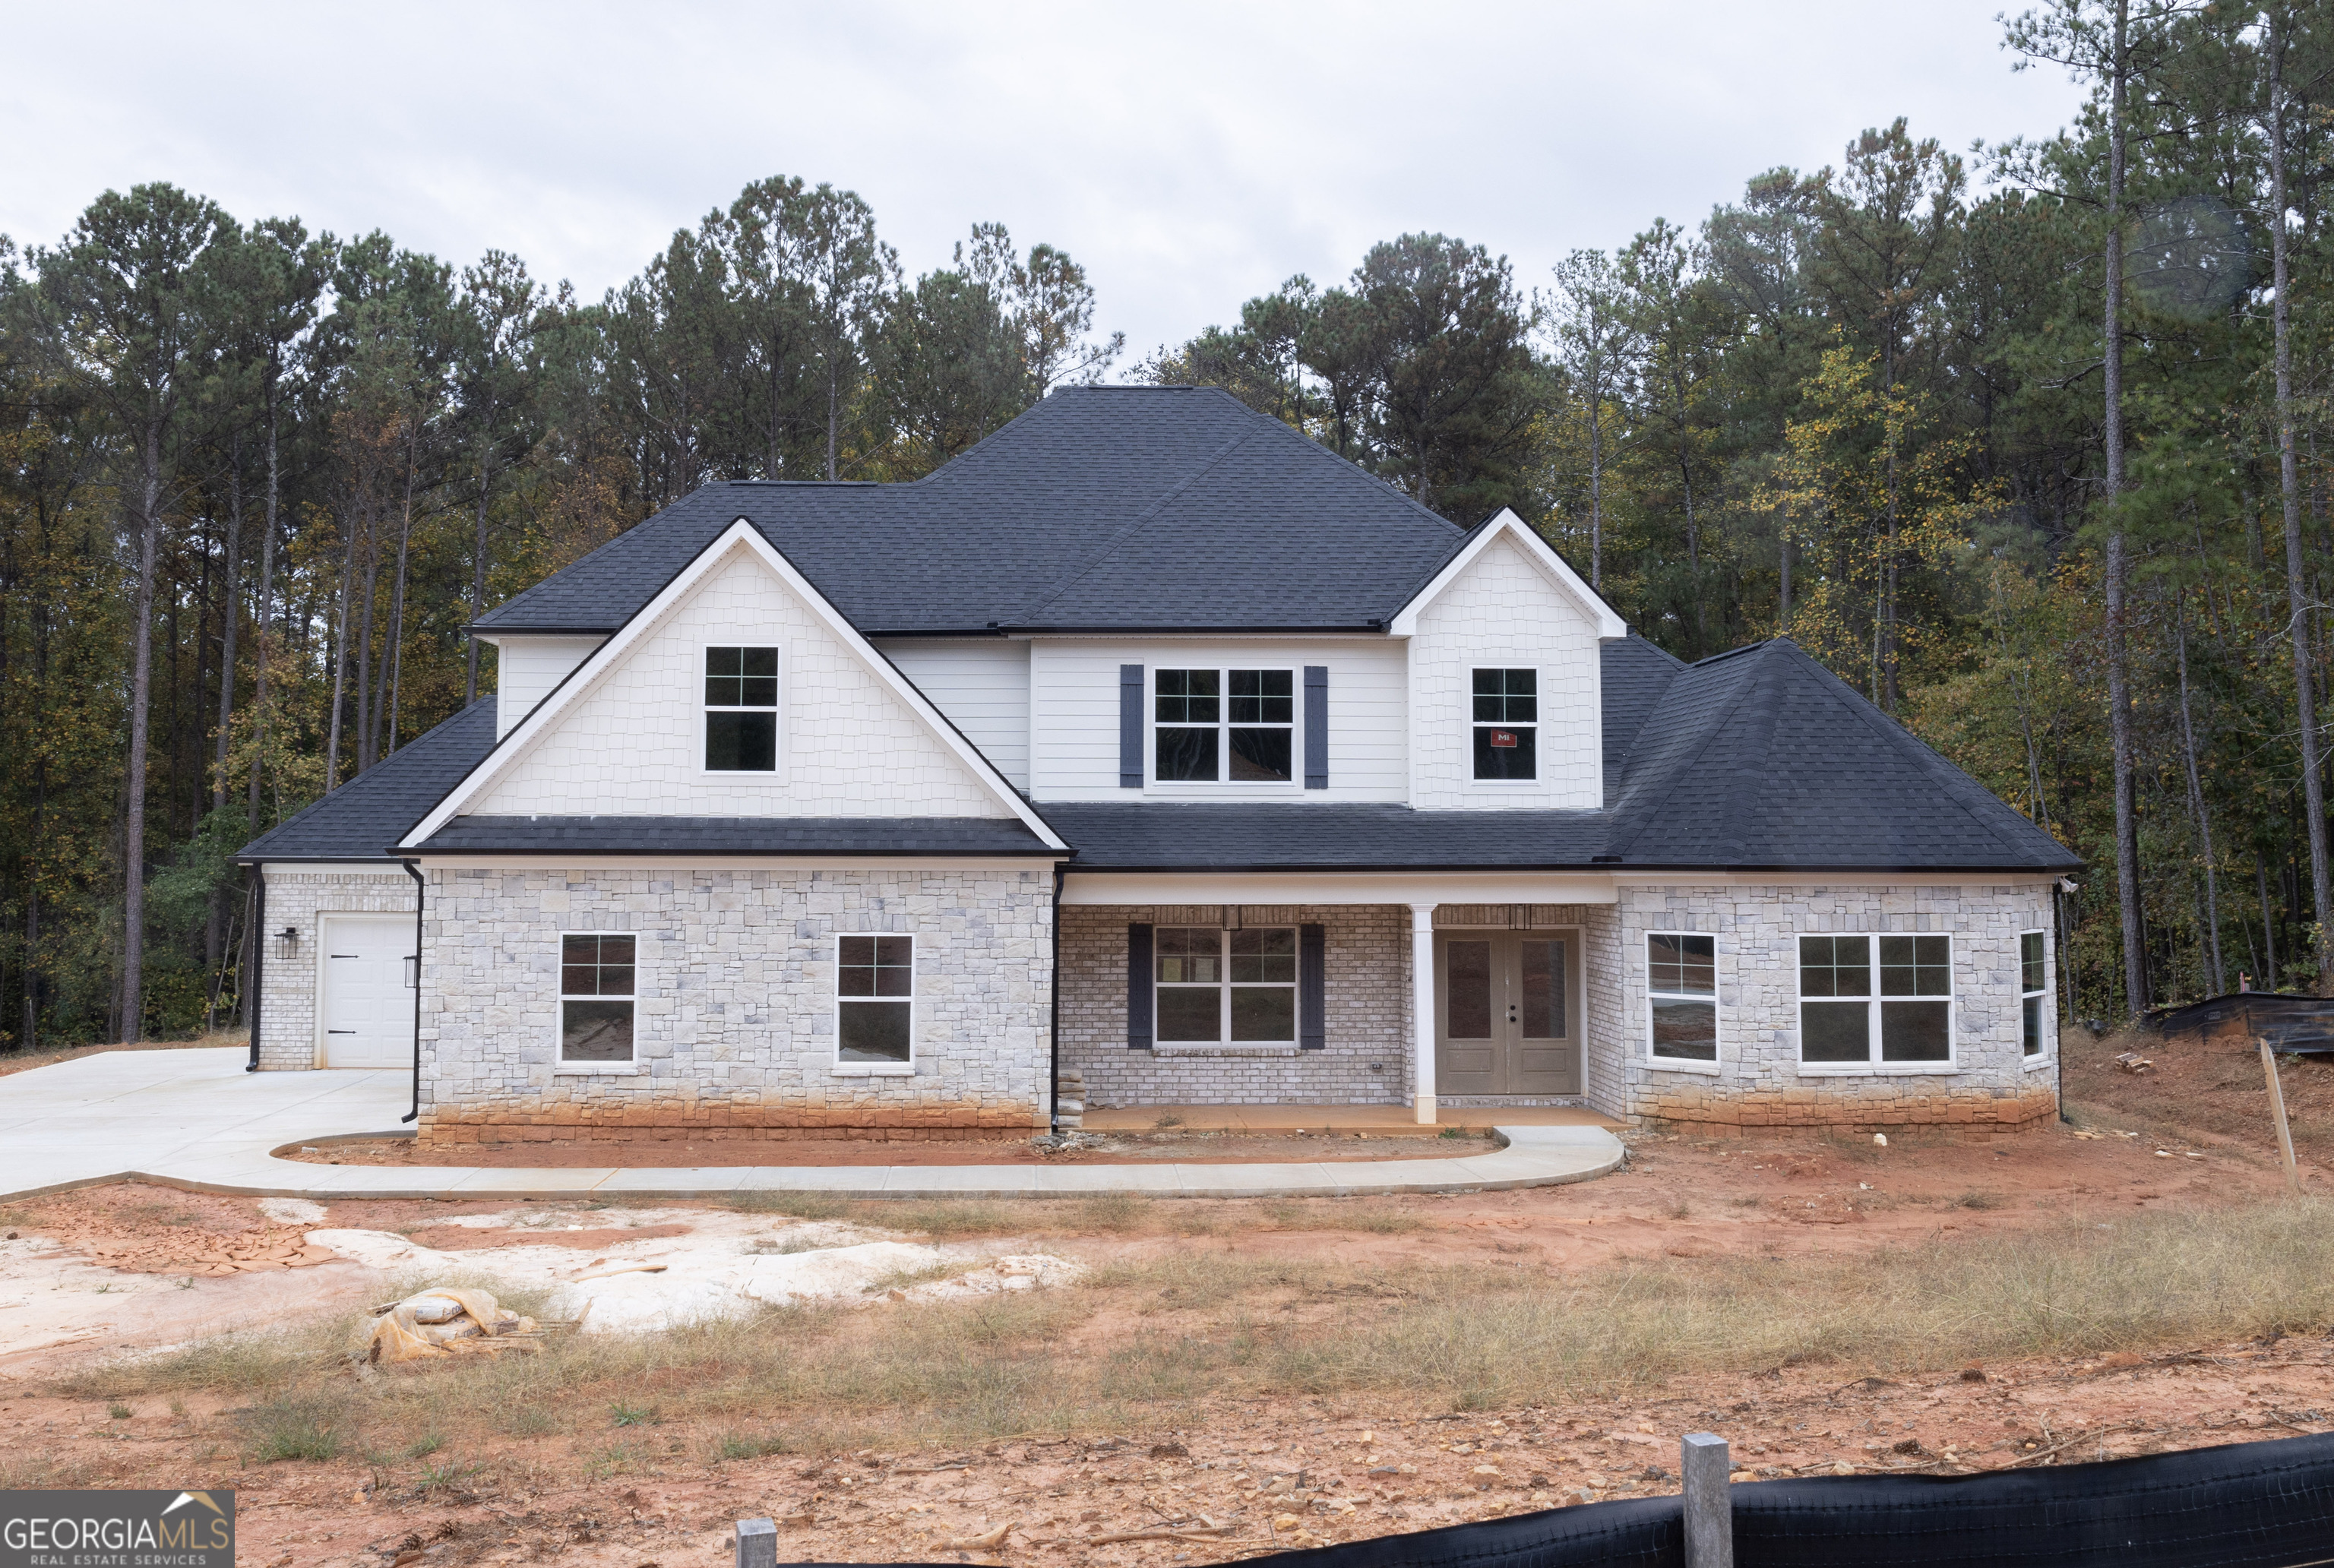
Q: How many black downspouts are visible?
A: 4